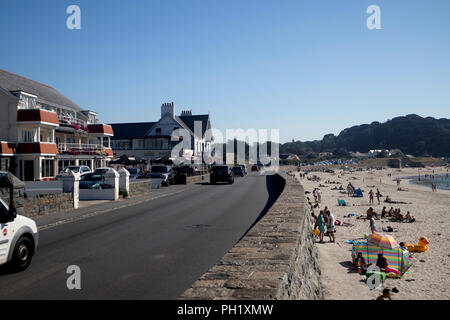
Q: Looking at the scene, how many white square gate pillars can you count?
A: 3